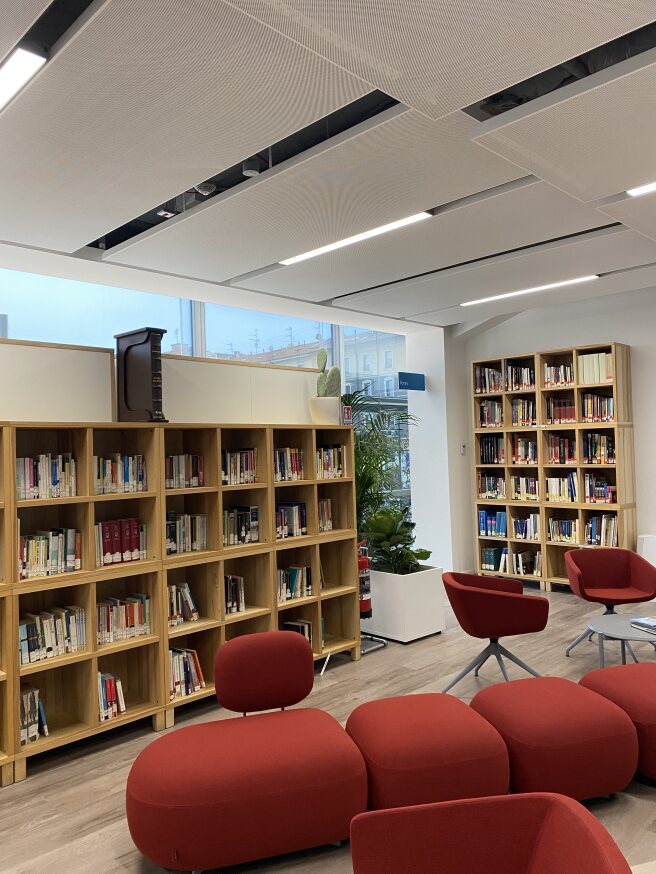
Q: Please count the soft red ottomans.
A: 4